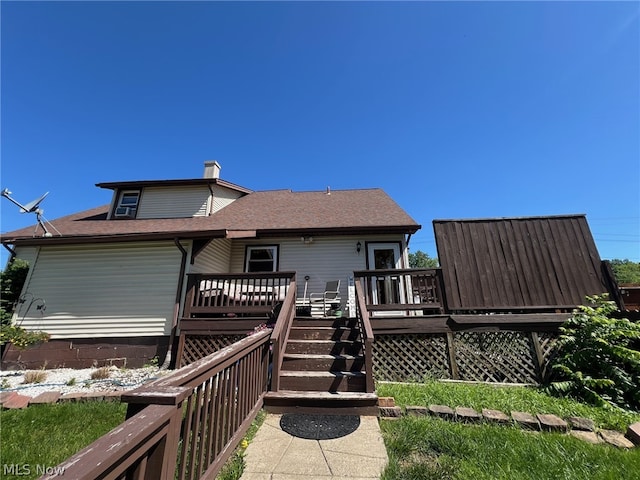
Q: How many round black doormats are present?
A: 1